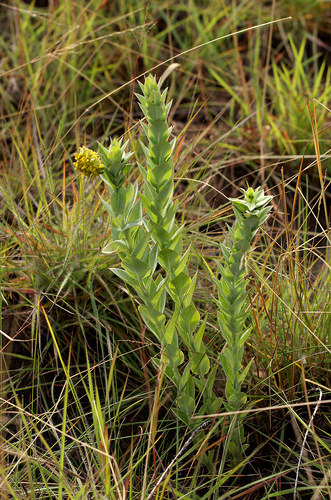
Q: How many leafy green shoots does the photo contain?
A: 3